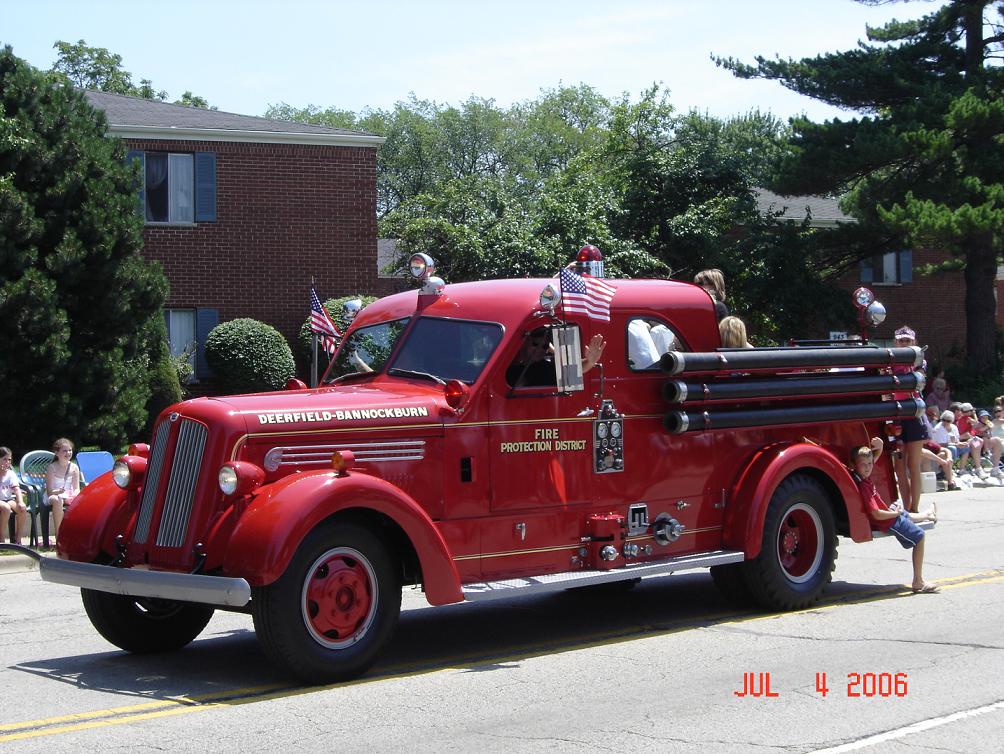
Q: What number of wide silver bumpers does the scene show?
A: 1